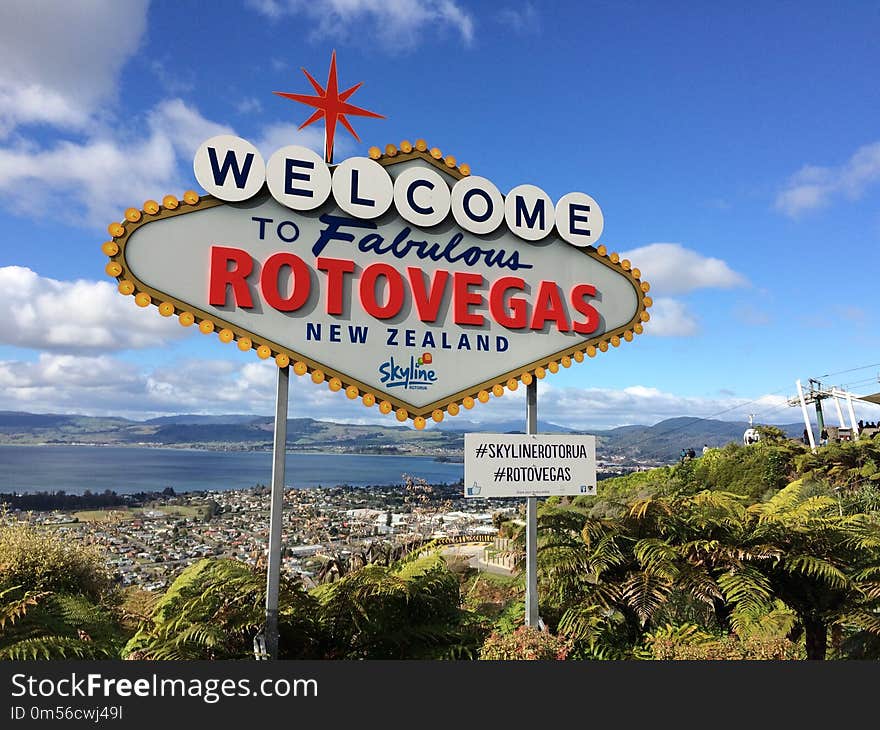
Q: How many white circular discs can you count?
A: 7